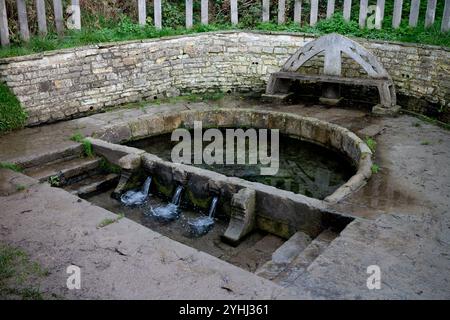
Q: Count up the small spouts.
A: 3